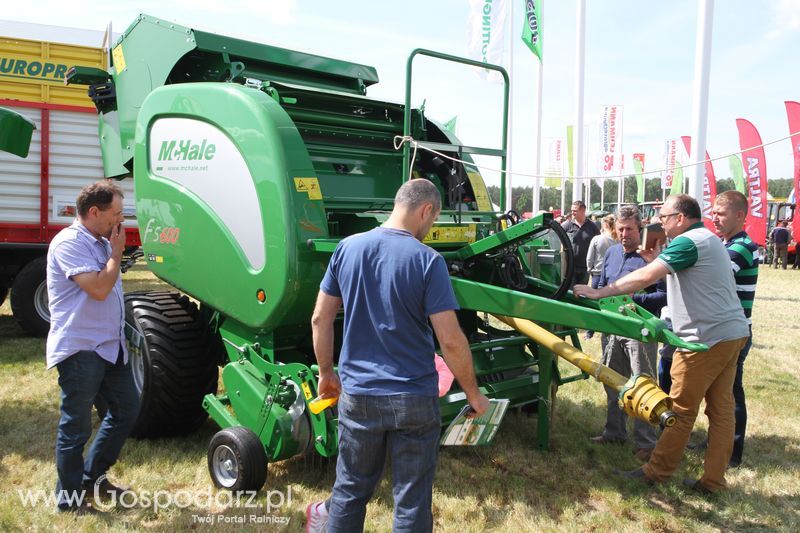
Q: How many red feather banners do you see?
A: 3